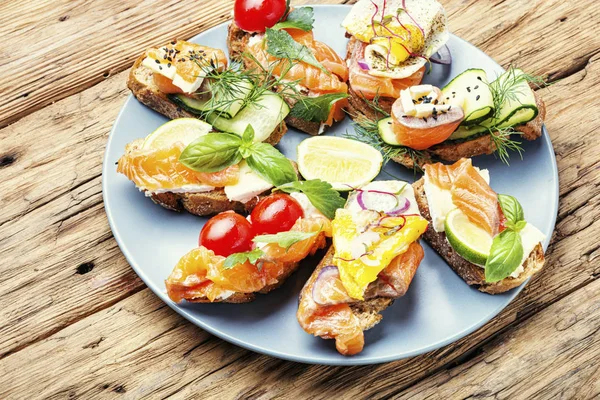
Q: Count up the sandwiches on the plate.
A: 8